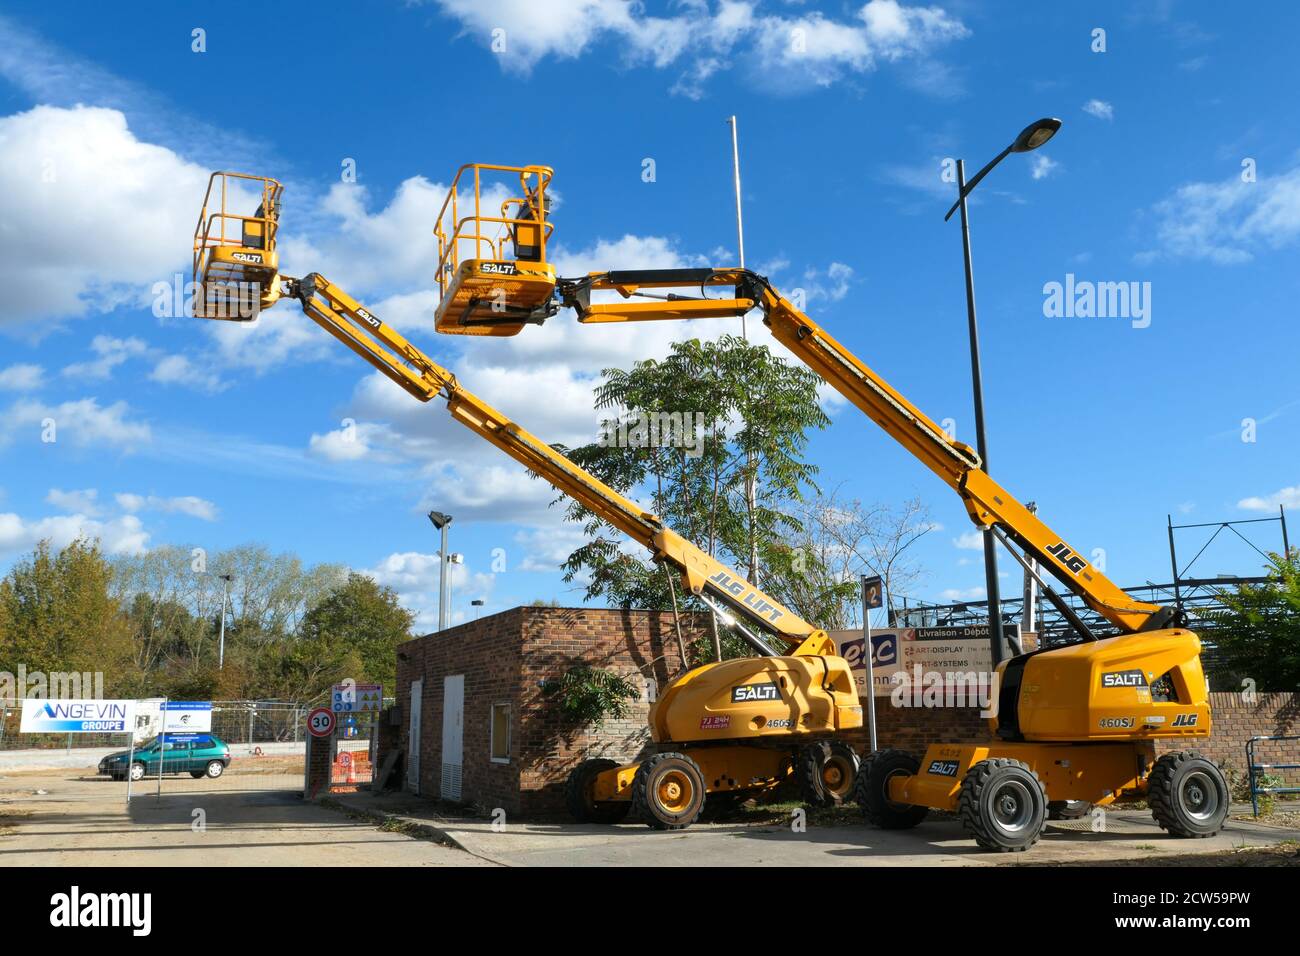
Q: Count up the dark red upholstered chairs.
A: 0